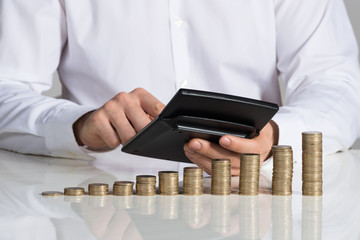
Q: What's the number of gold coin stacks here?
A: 11